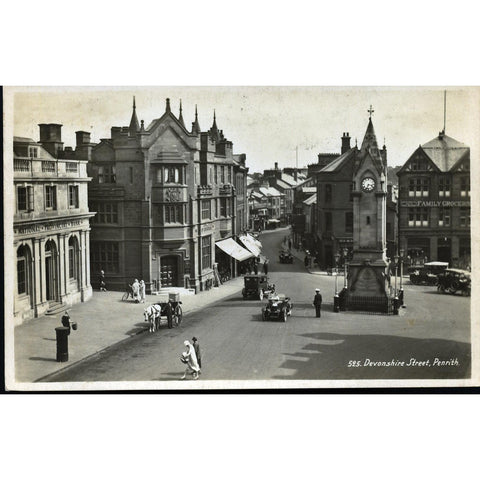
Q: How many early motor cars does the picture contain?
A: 5